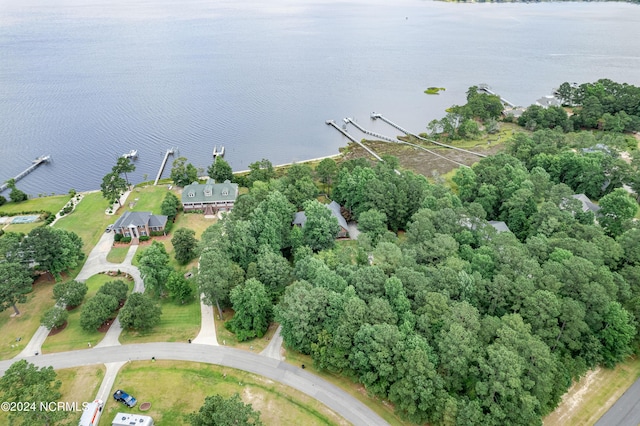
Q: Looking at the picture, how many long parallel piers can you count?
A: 3